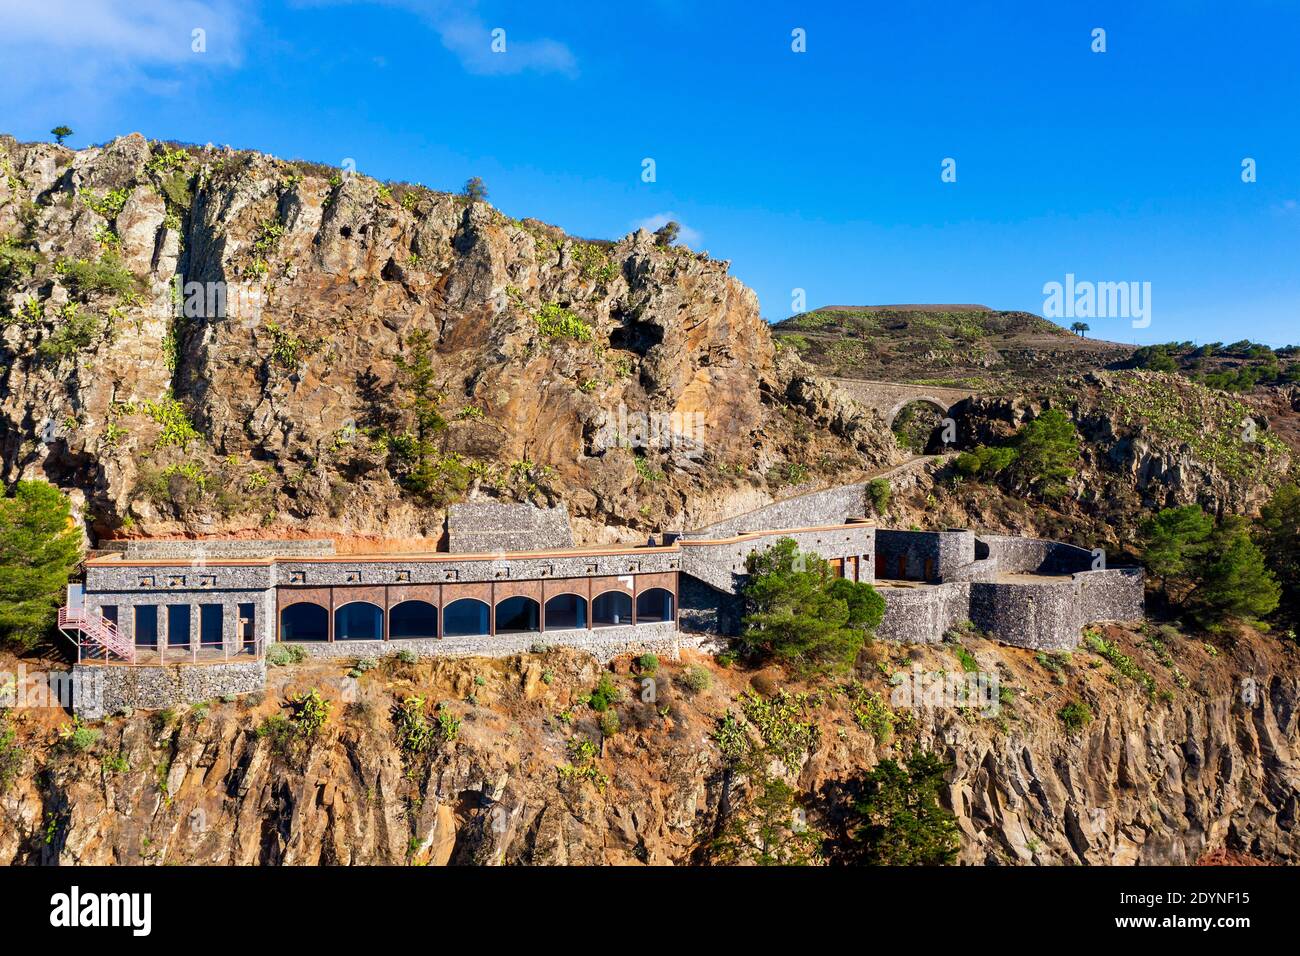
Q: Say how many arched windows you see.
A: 8